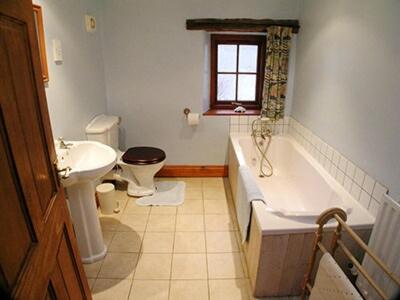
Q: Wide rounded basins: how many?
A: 1